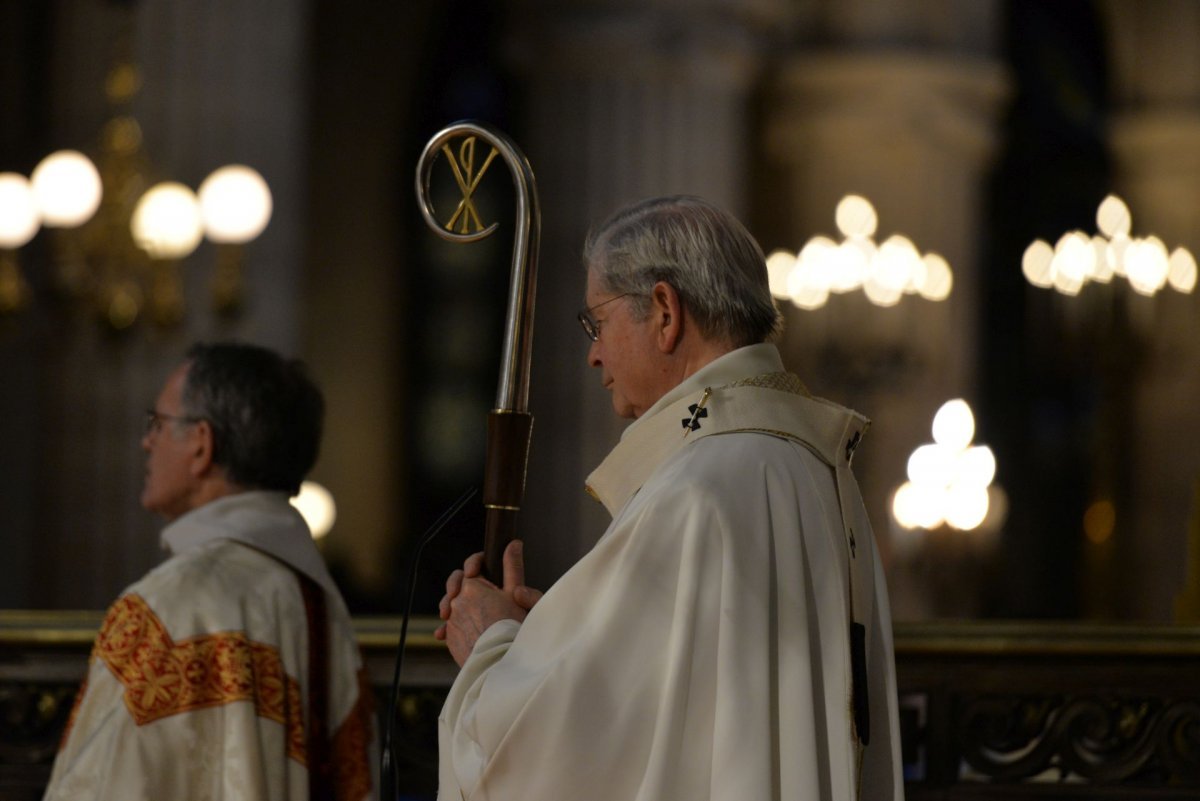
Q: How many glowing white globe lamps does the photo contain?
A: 5